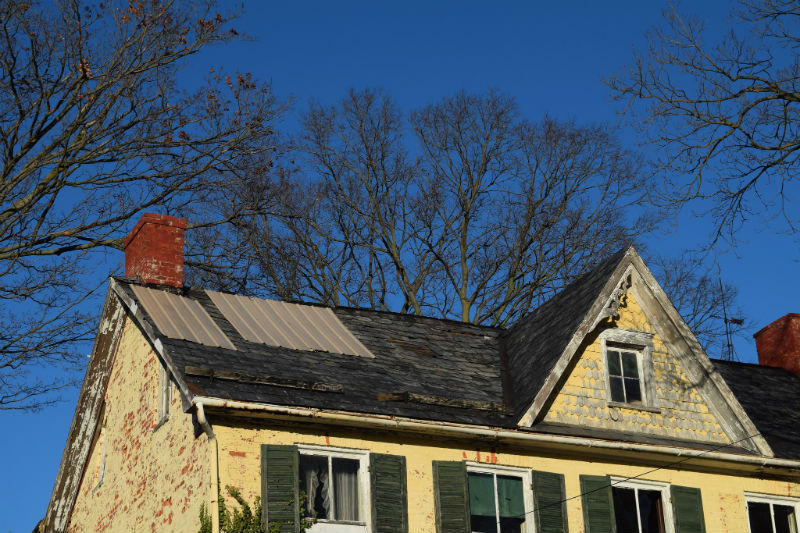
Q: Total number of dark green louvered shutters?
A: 6